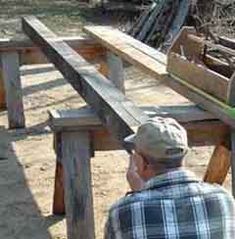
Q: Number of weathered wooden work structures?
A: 2